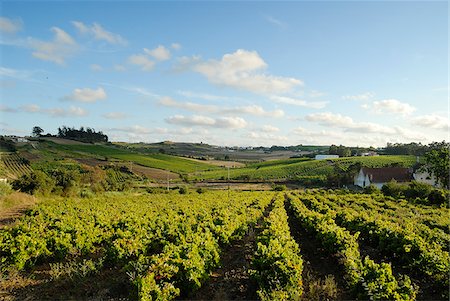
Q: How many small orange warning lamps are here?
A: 0